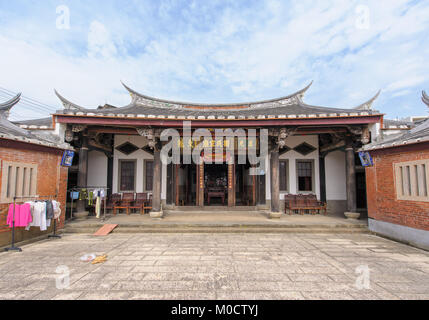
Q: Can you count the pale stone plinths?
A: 4